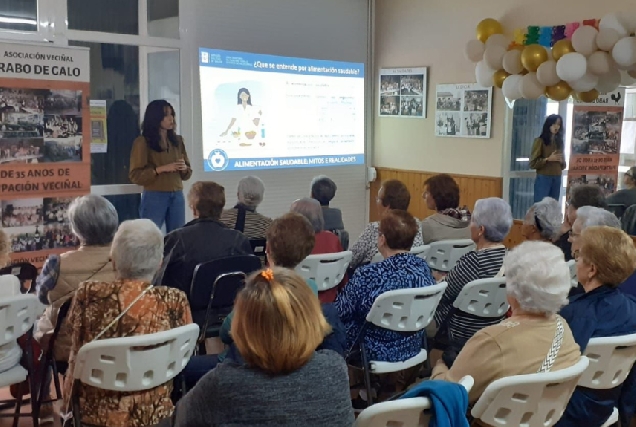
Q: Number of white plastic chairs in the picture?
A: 11